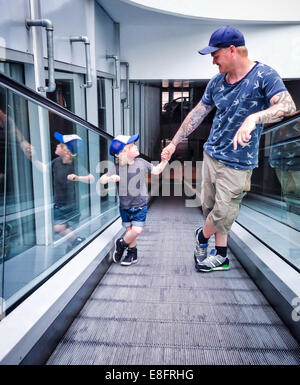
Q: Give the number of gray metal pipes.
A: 4